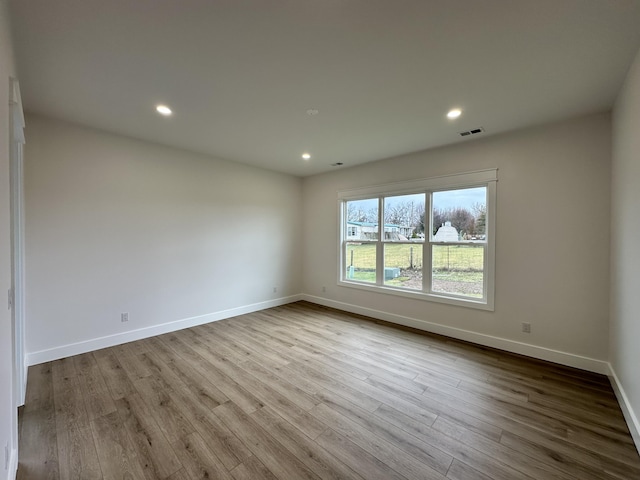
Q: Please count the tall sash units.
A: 3